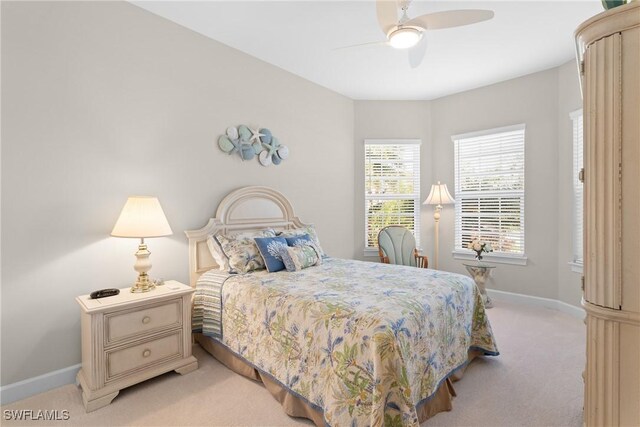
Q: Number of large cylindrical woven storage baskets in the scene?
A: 0